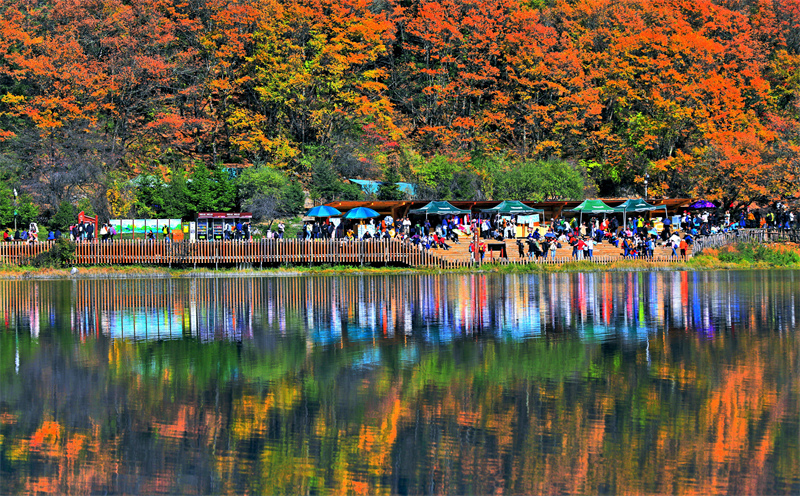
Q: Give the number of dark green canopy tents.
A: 4